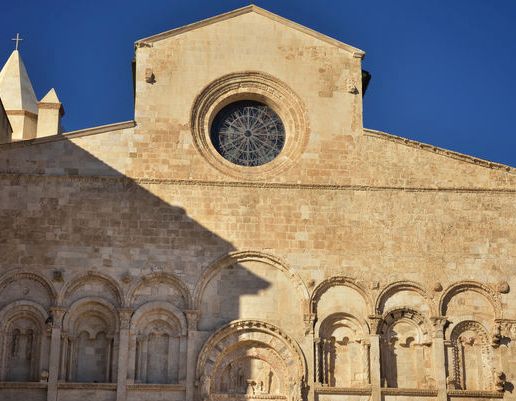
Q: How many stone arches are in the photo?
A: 14